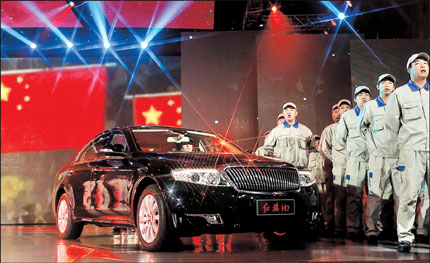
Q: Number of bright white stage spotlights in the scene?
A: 5